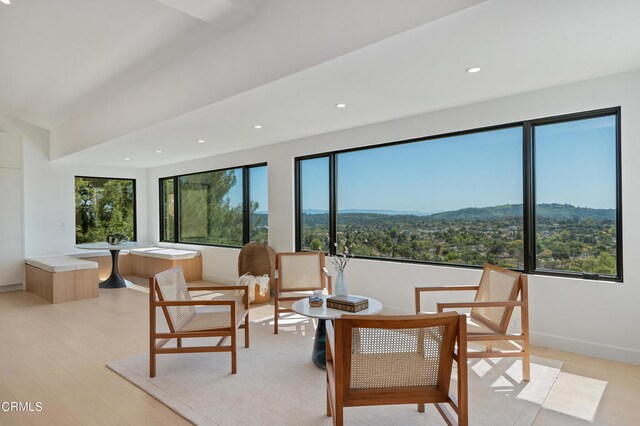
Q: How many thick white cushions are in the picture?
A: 3